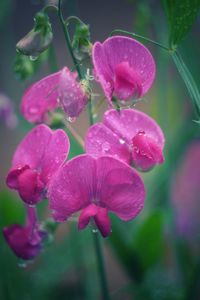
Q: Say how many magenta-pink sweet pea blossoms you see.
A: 6